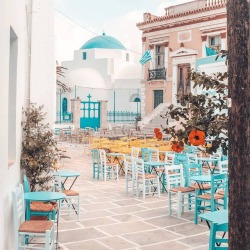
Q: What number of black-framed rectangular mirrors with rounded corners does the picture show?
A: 0